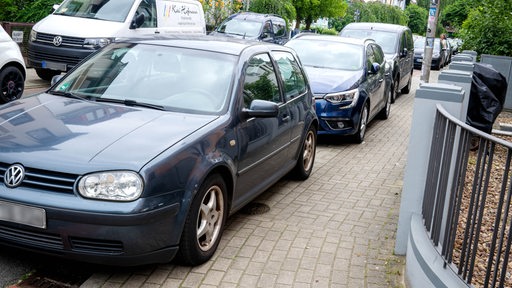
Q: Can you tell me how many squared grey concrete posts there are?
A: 5